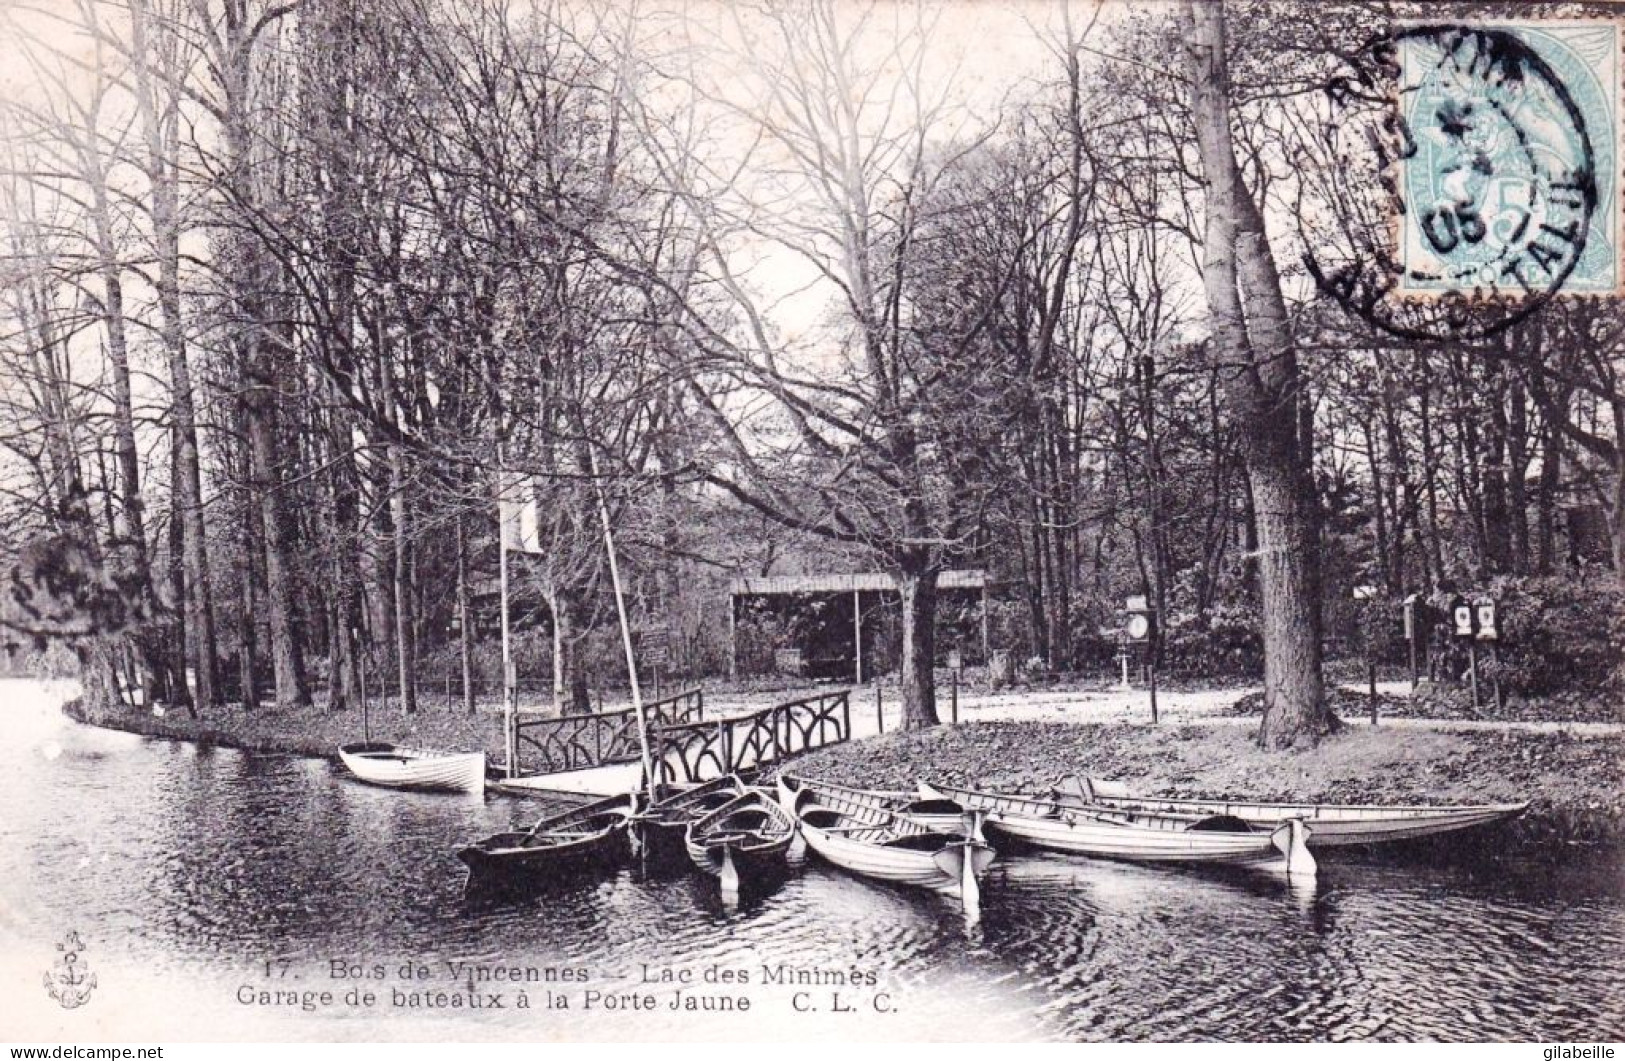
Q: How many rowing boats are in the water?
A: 8